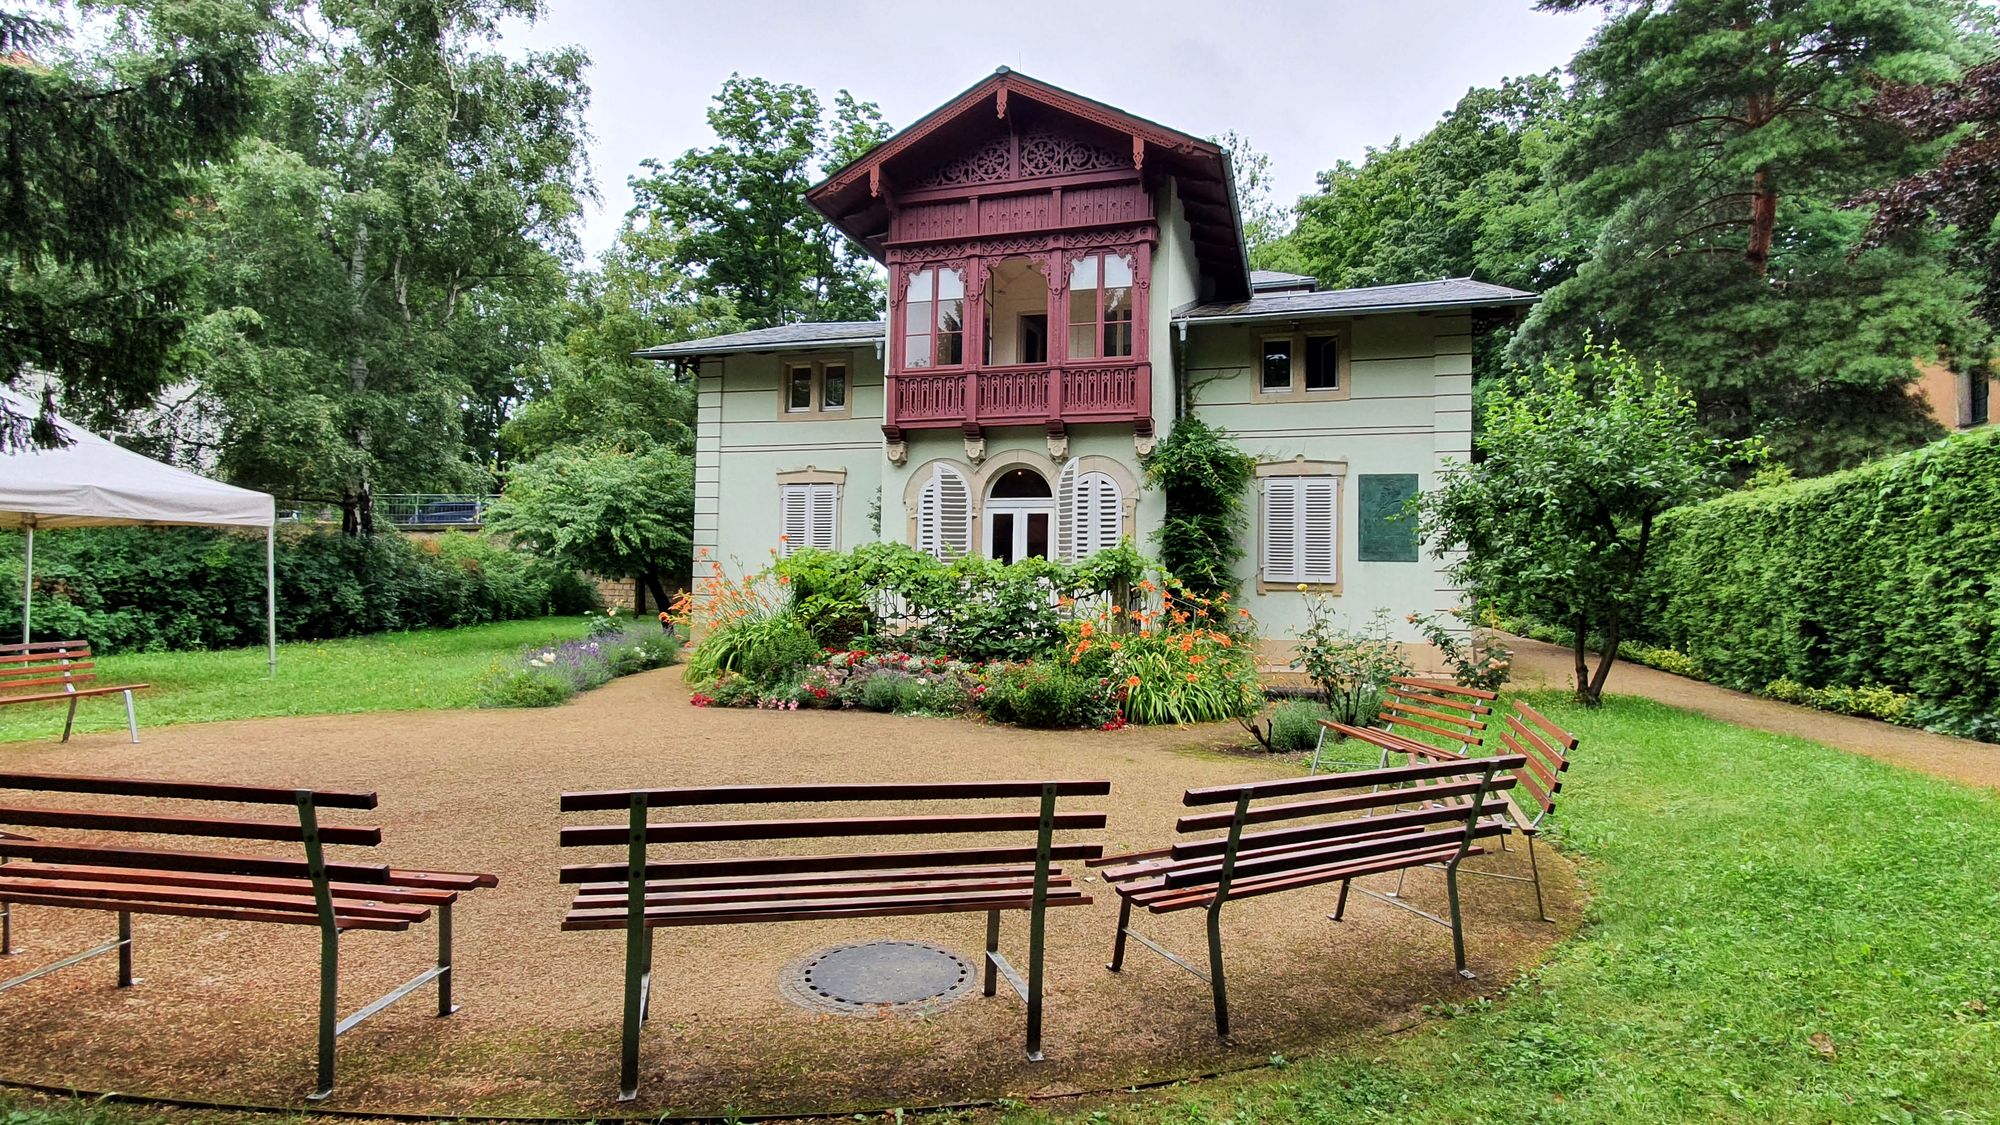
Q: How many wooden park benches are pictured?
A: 6